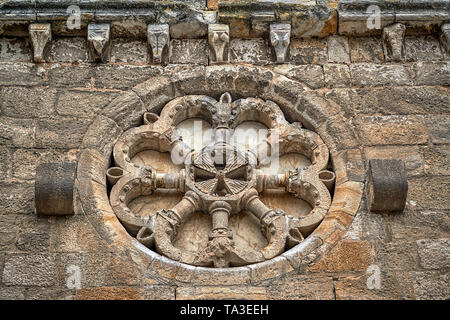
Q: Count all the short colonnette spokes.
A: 8